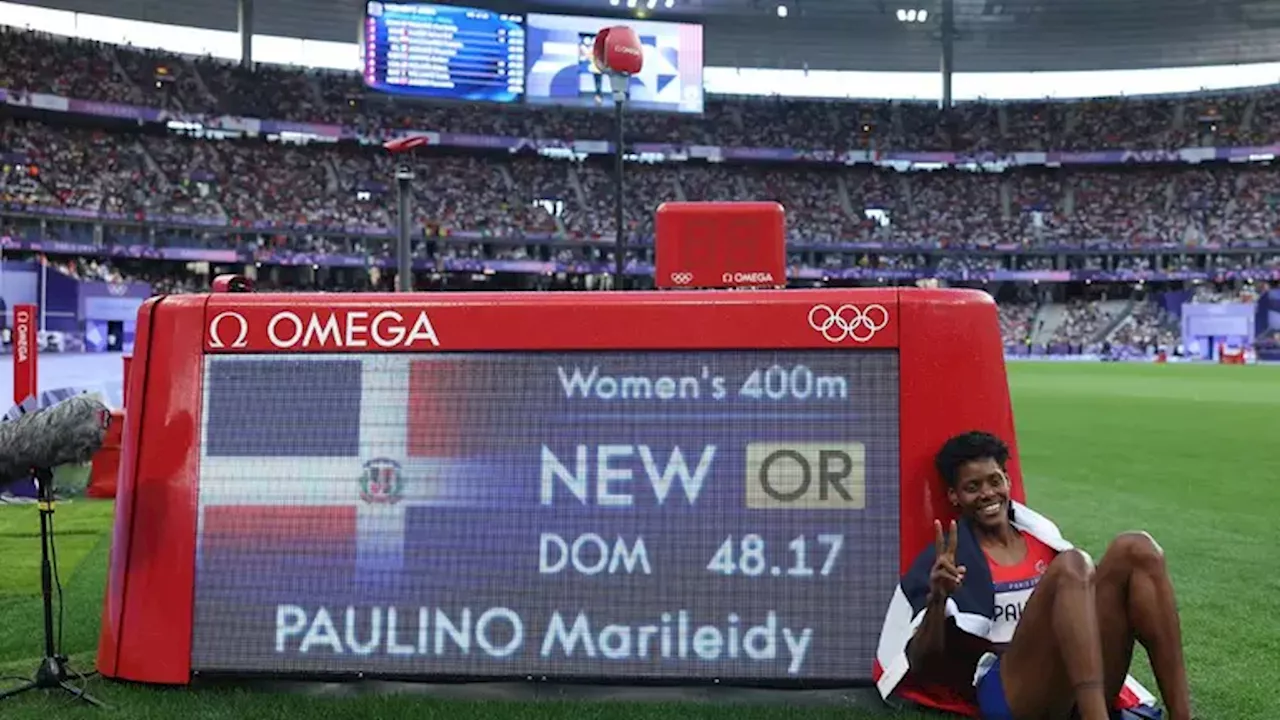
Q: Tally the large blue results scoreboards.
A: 1